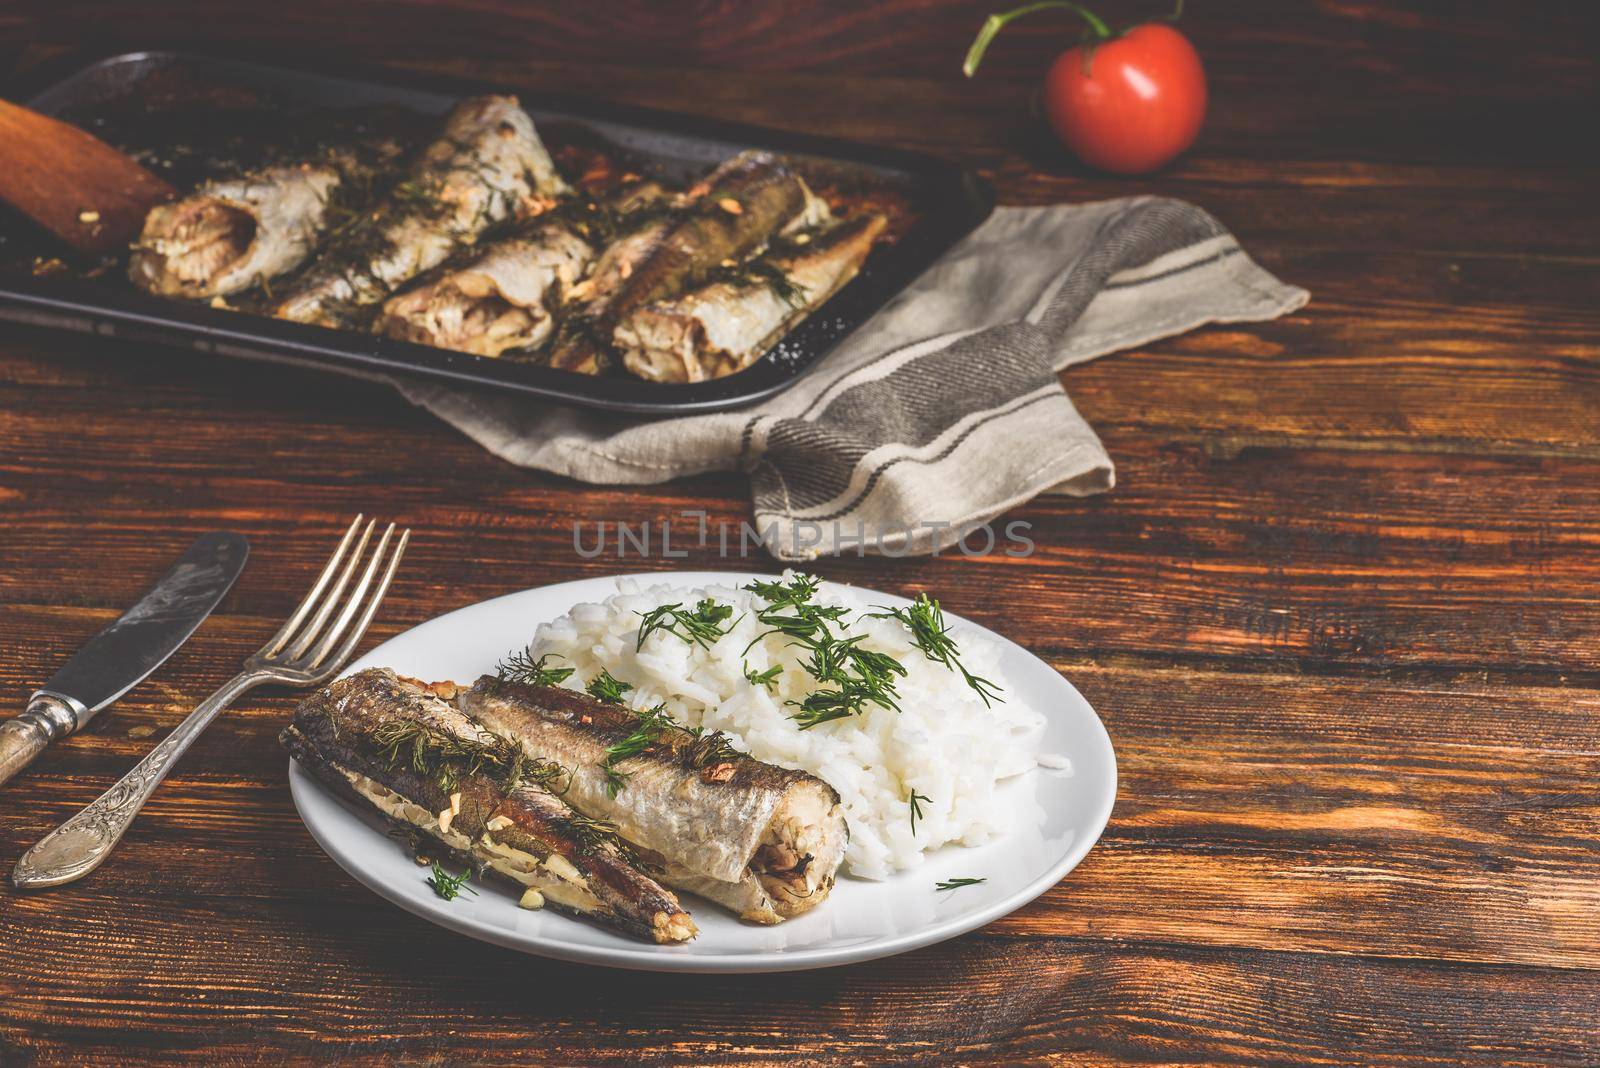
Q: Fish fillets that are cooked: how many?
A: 7